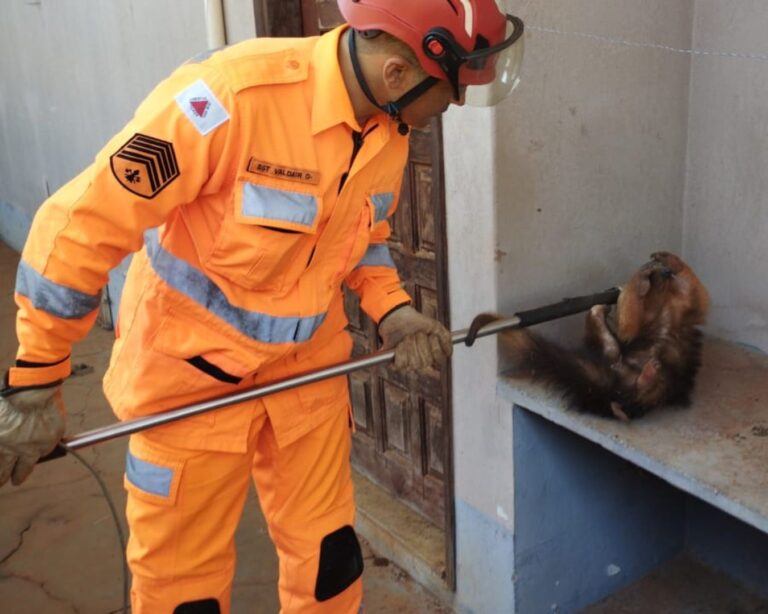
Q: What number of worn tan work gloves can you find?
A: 2